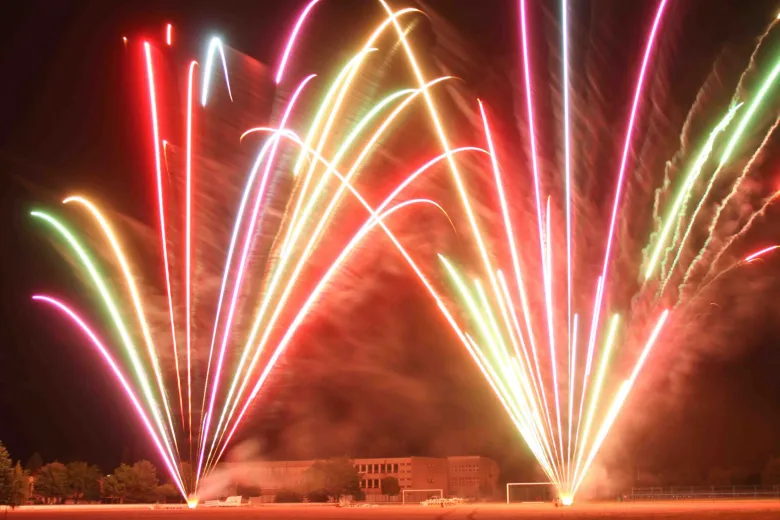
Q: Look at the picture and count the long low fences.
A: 1